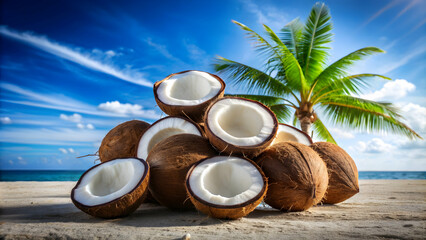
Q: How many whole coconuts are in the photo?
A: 4